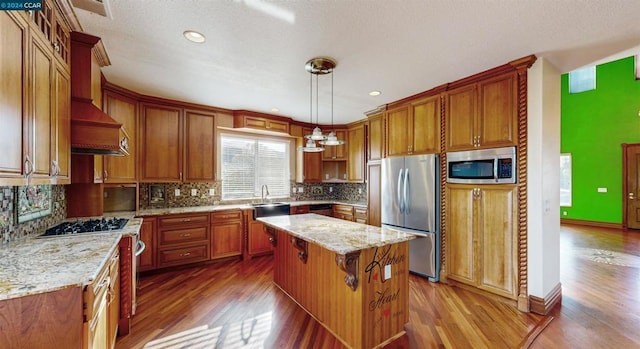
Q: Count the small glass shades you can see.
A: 3